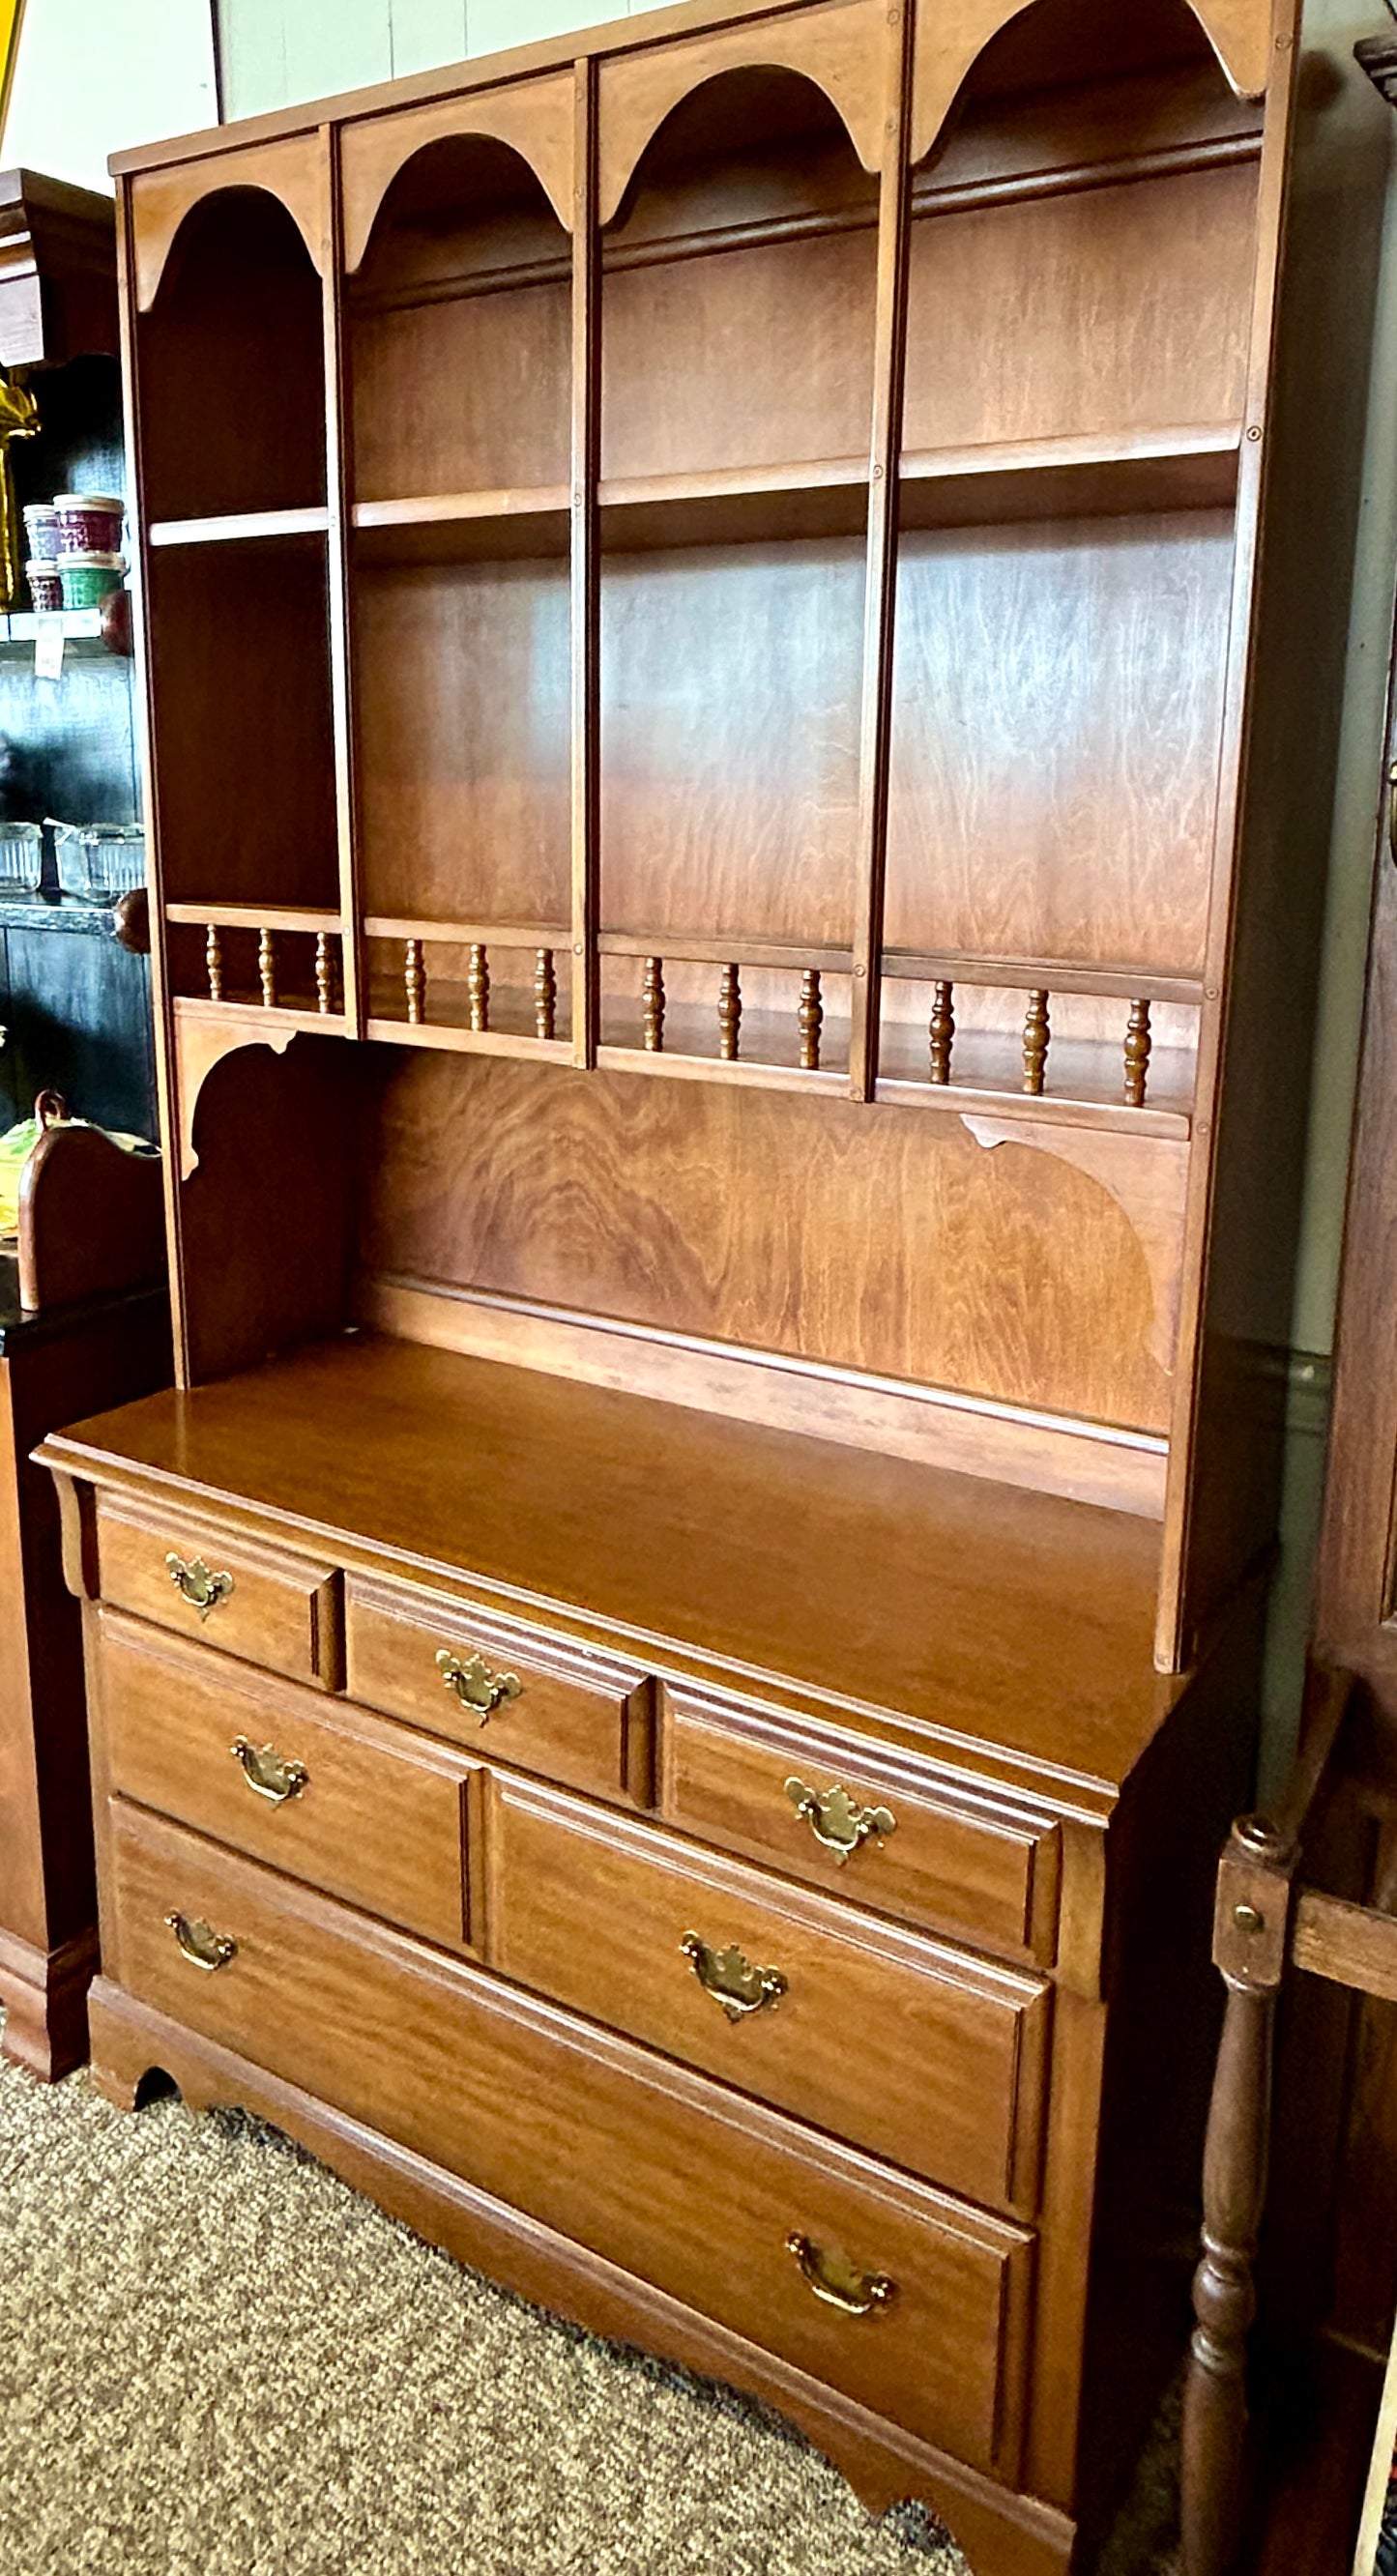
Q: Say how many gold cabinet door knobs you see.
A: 7